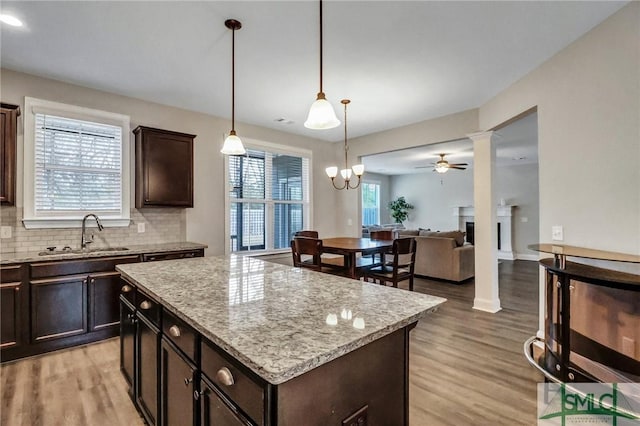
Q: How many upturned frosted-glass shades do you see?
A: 3